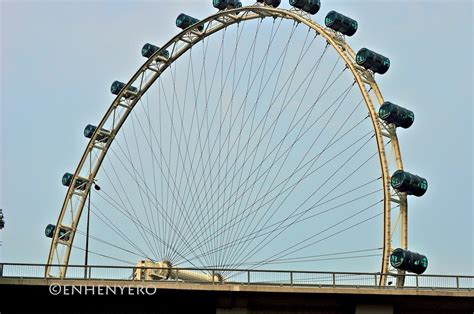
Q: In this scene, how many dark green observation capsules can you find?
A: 14